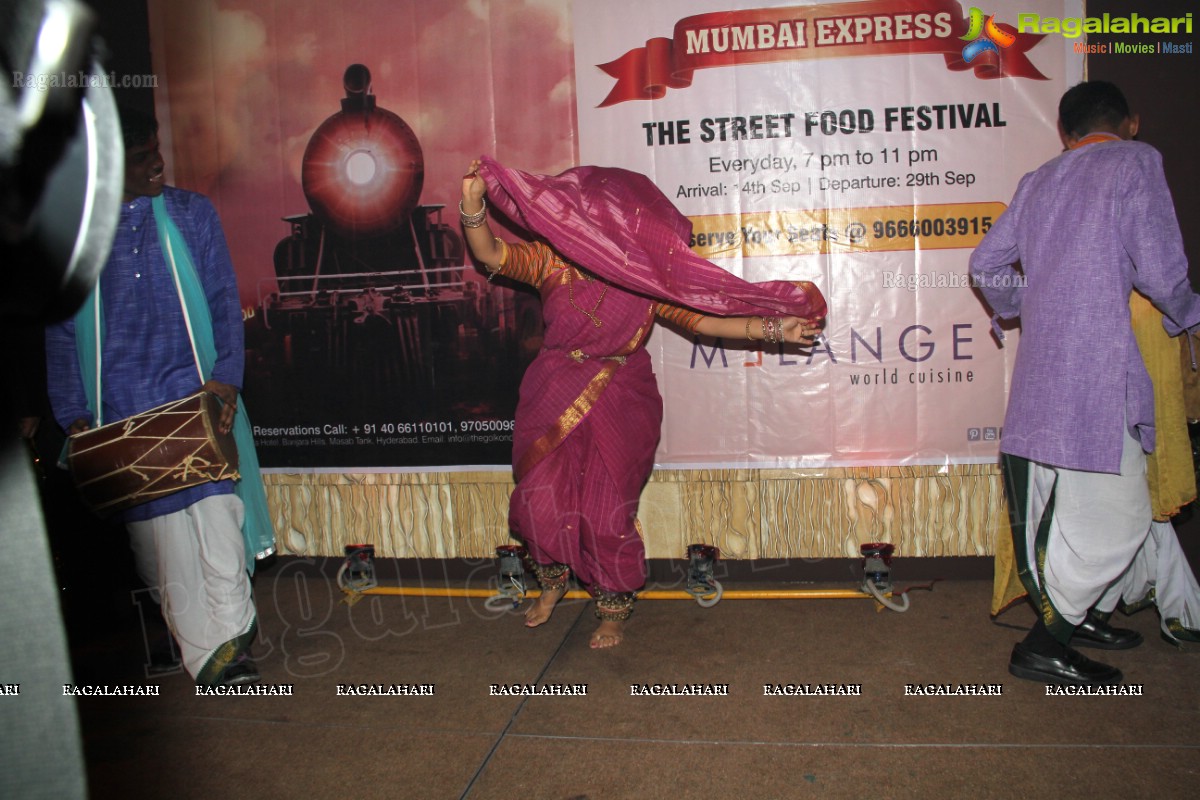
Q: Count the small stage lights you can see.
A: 4